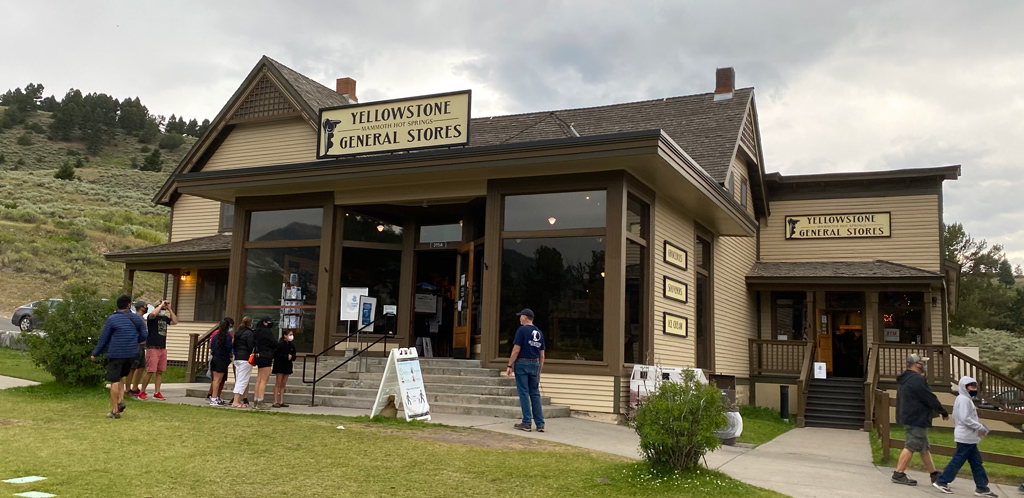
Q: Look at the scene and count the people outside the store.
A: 11